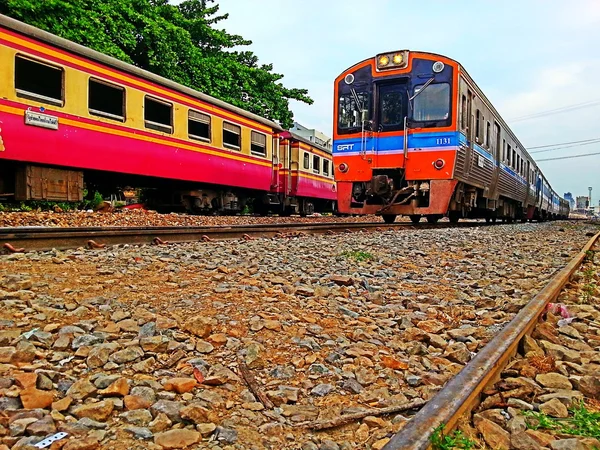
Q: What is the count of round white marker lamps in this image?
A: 2